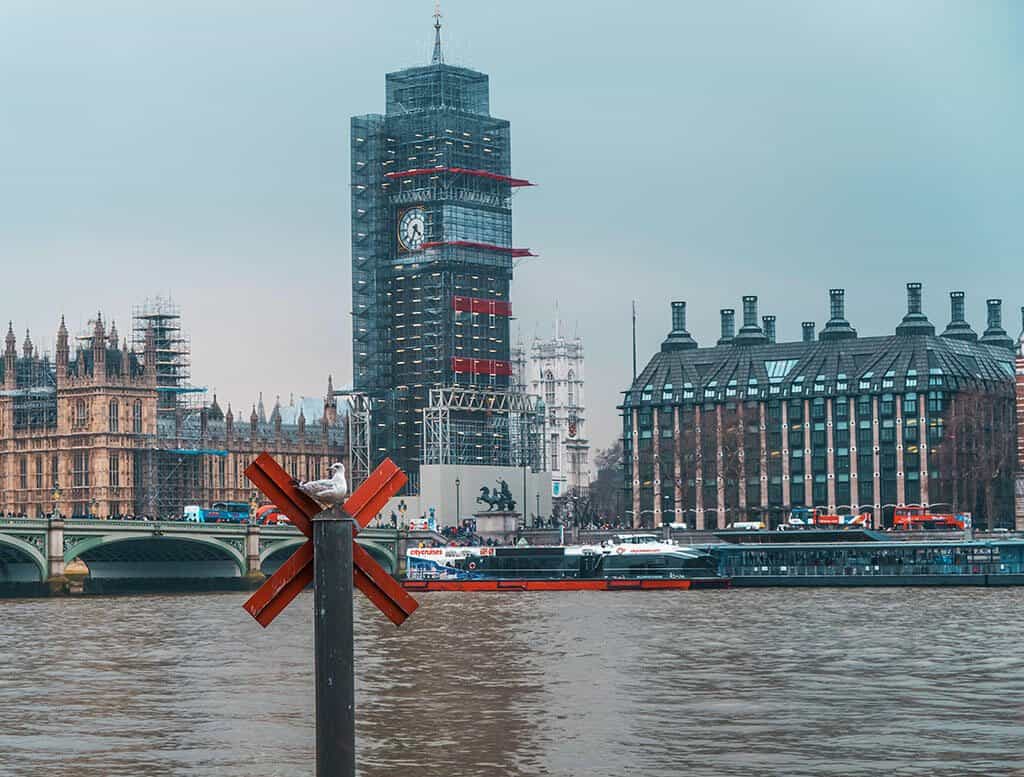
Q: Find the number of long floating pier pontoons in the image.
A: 1